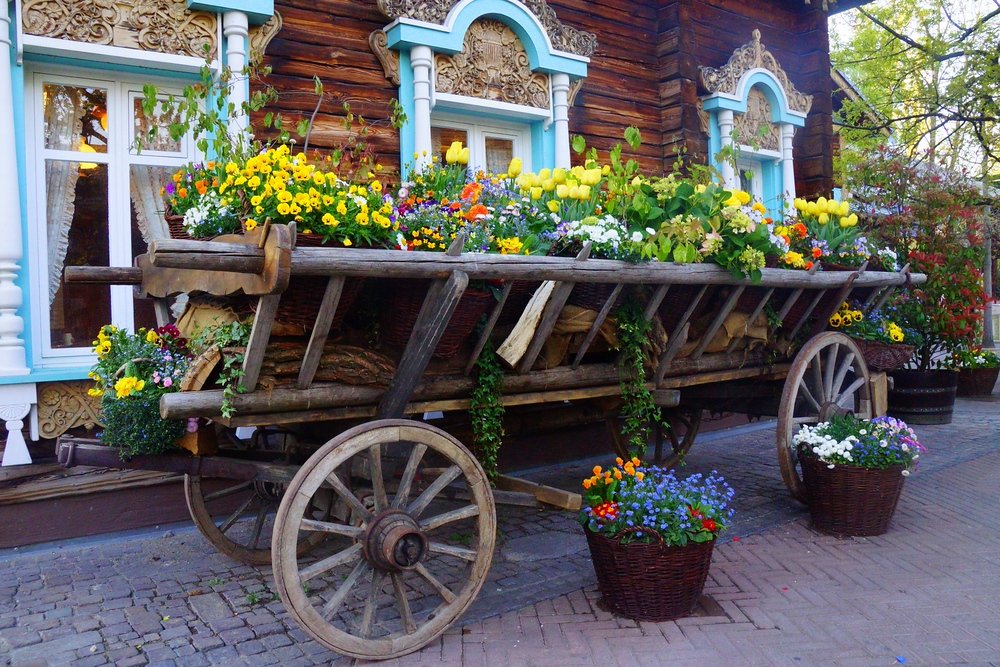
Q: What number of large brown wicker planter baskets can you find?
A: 2